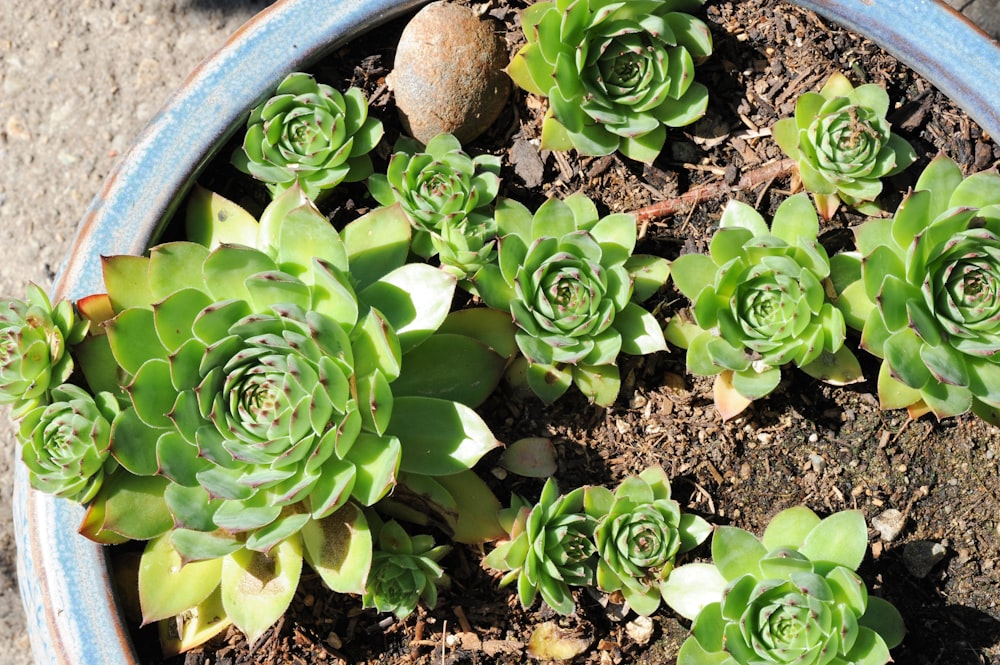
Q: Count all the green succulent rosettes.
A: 15